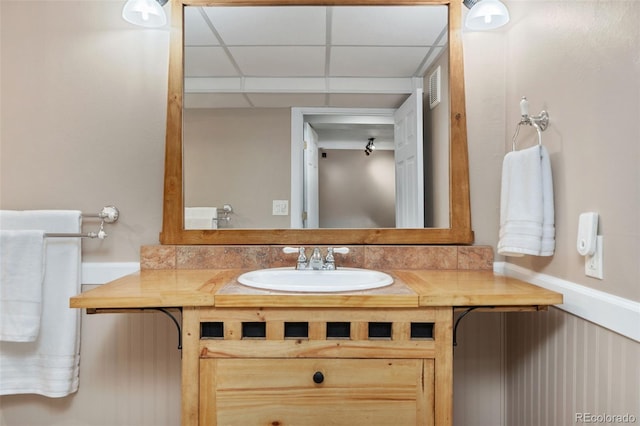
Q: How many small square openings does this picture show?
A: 6